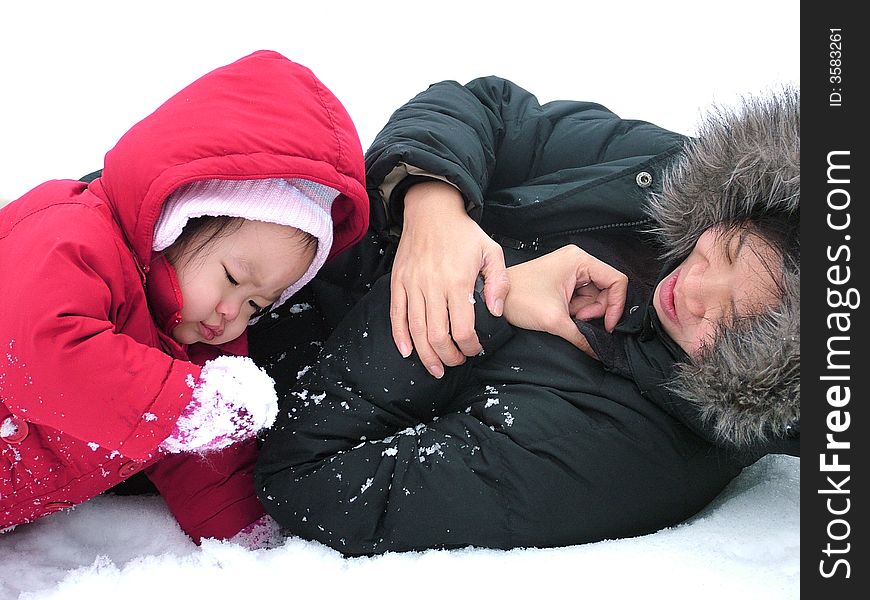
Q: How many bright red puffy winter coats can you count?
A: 1